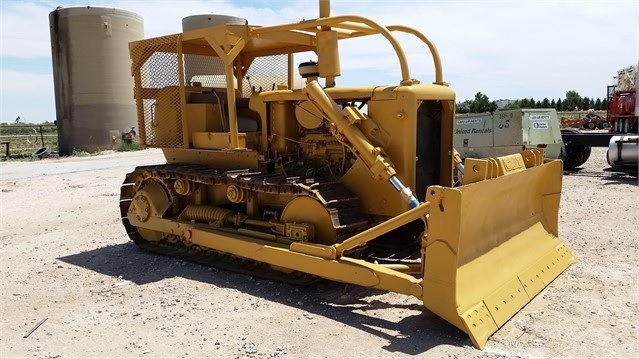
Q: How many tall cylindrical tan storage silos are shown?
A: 2